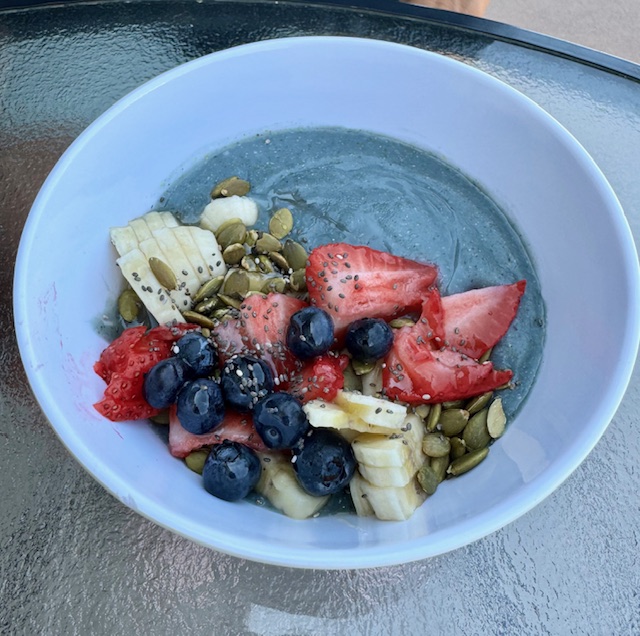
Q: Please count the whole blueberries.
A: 9